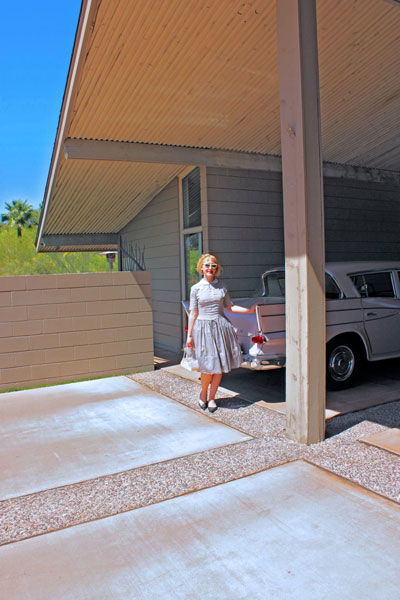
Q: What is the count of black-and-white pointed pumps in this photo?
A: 2